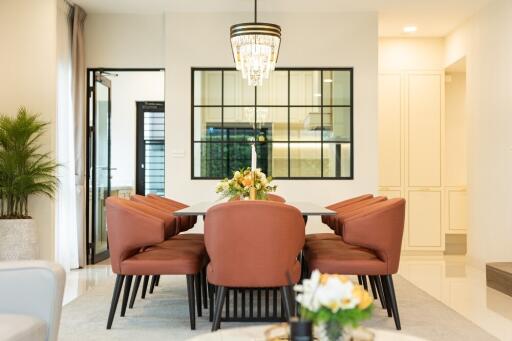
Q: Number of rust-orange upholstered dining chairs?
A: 8